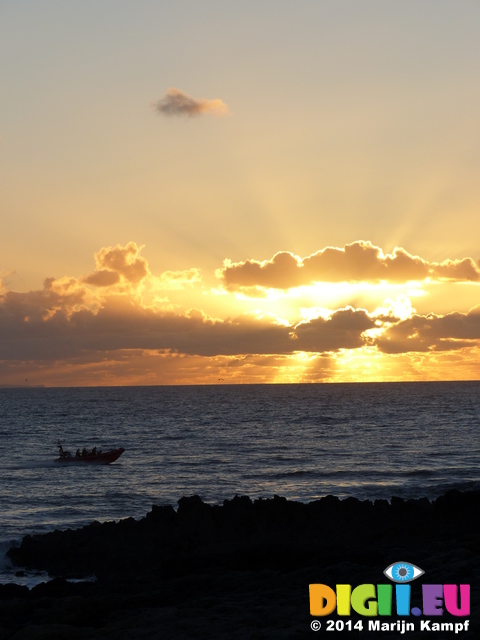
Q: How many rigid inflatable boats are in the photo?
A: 1